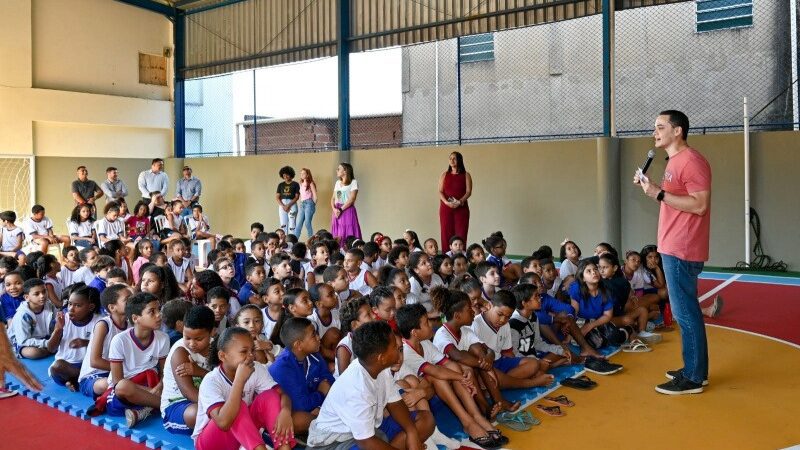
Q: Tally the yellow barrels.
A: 0